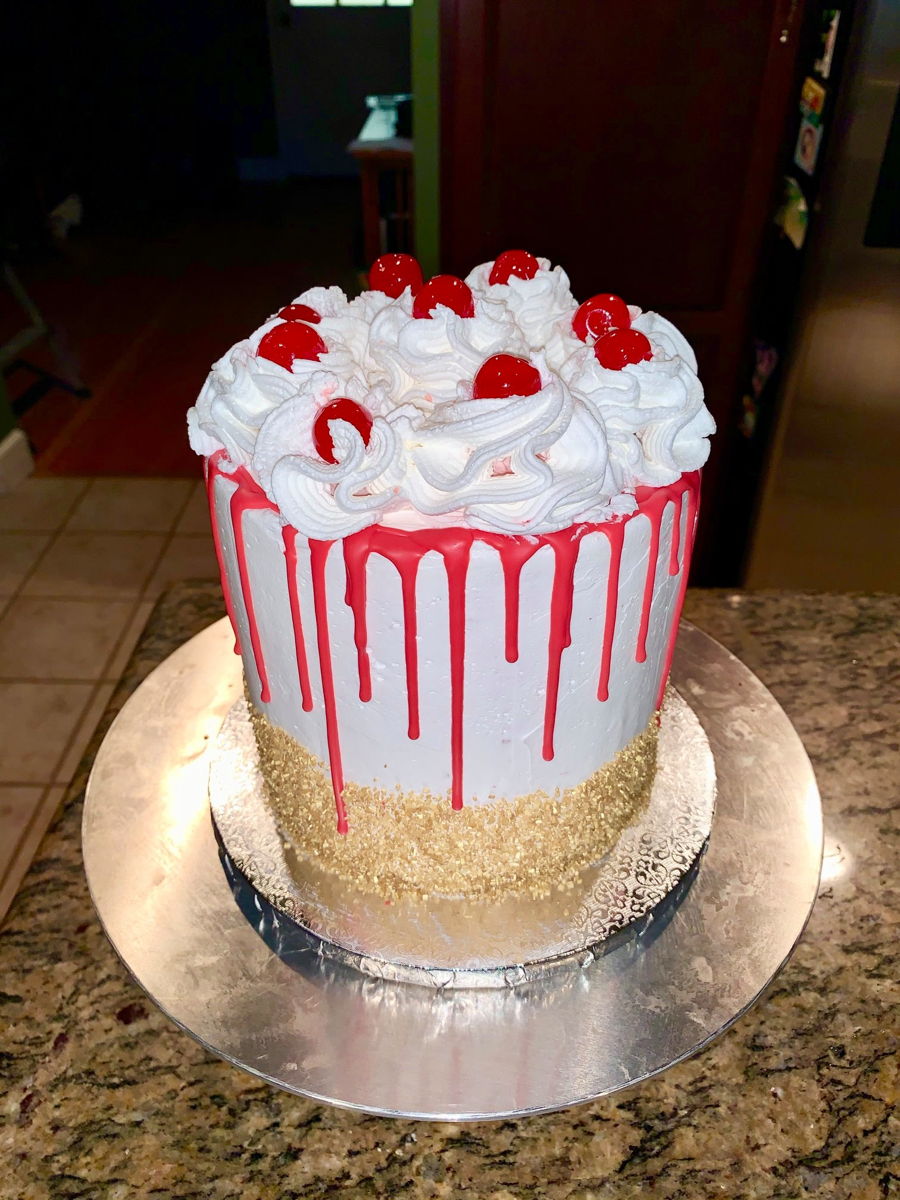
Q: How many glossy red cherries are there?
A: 9